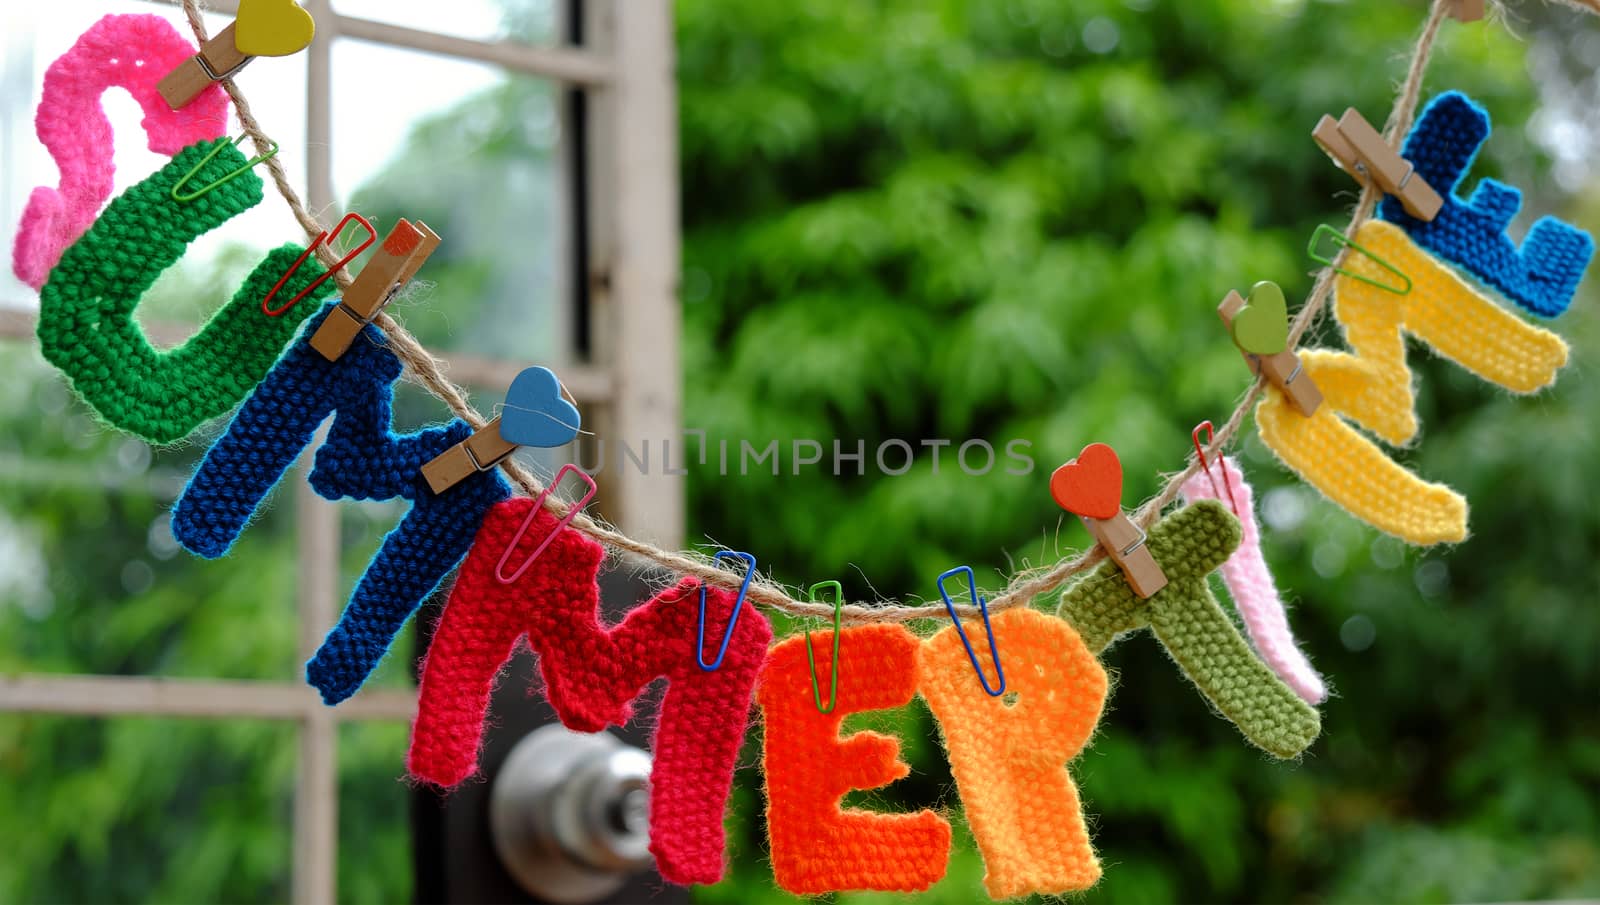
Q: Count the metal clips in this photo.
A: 8